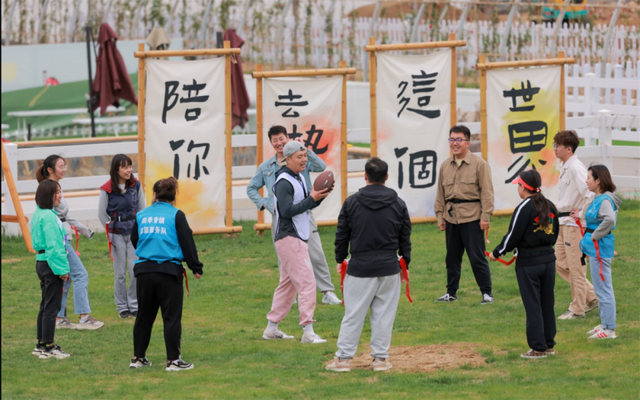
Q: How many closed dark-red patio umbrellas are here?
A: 2